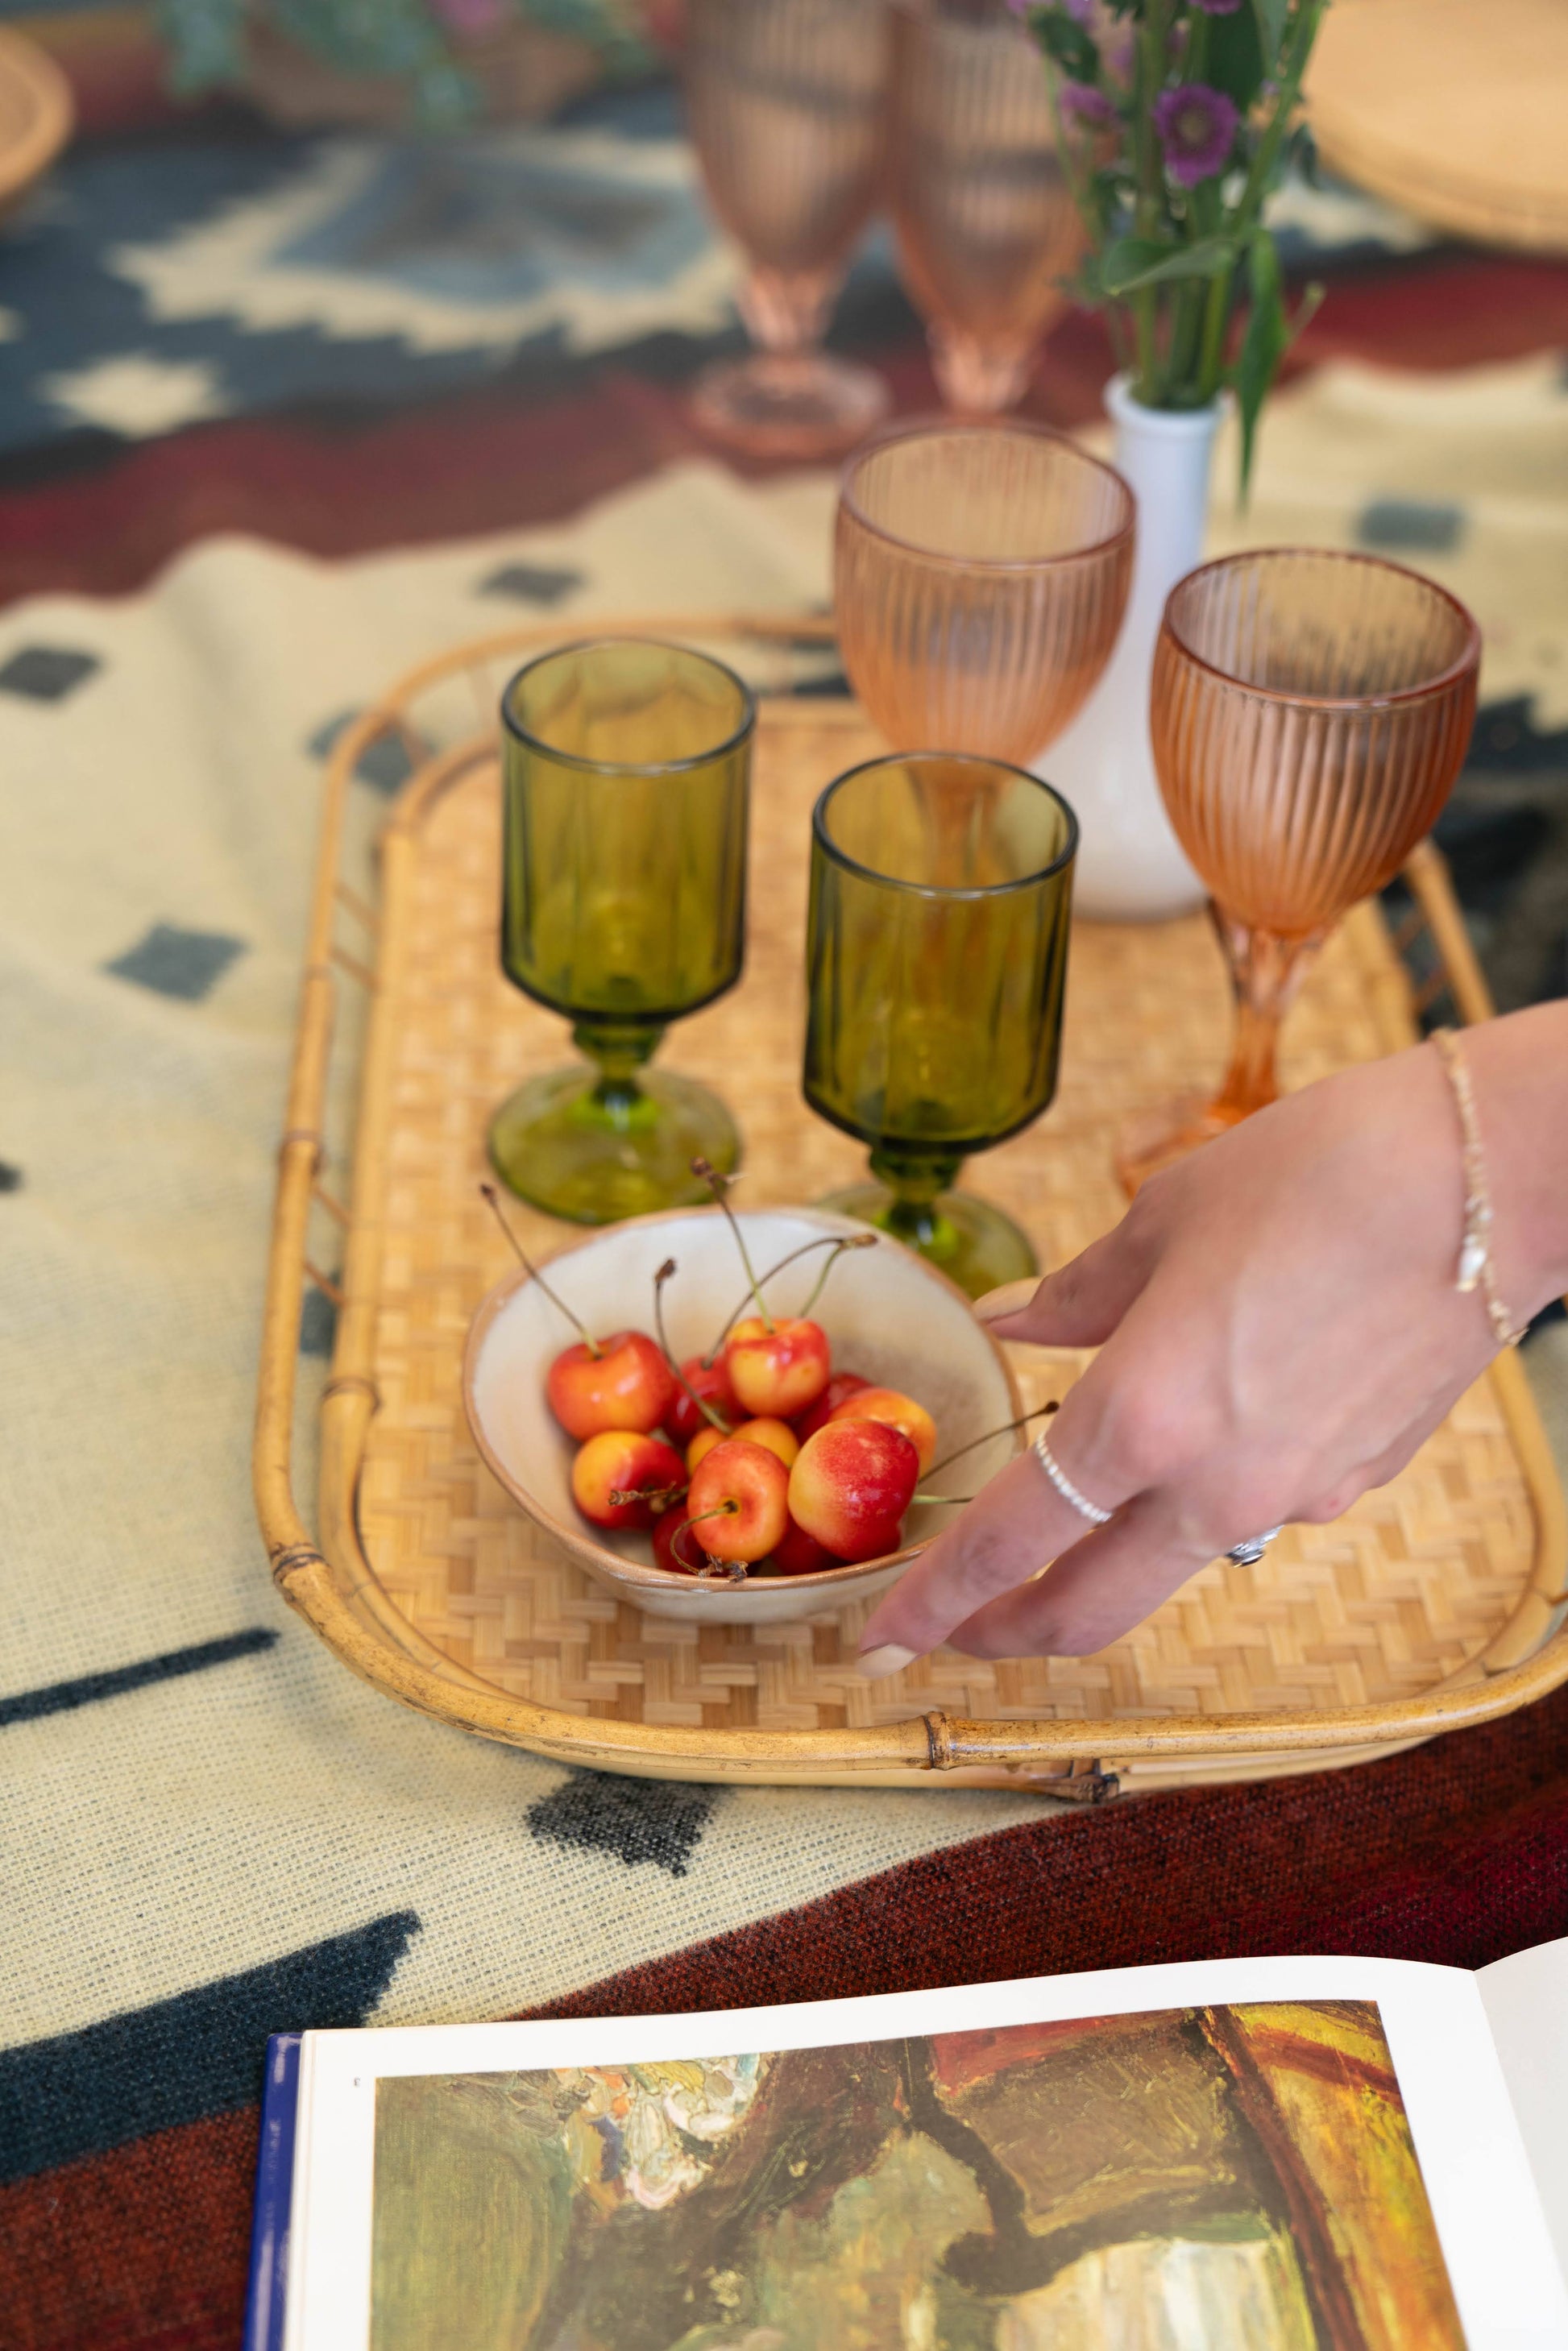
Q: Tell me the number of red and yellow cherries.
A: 11